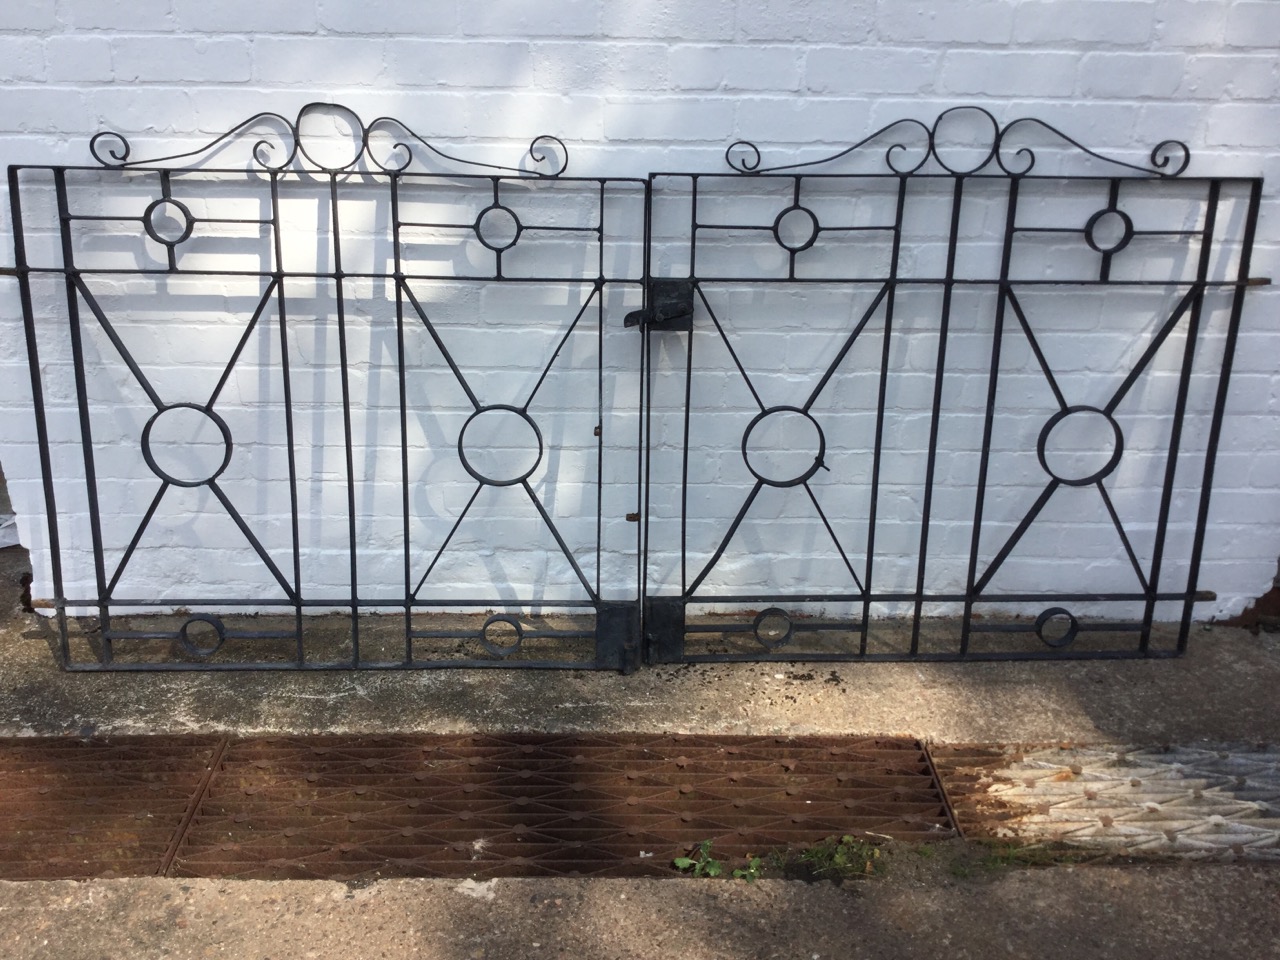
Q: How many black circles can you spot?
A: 14